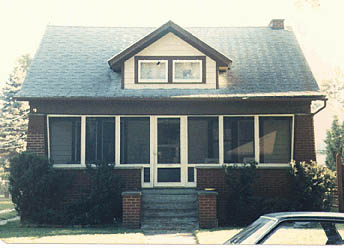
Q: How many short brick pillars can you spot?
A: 2